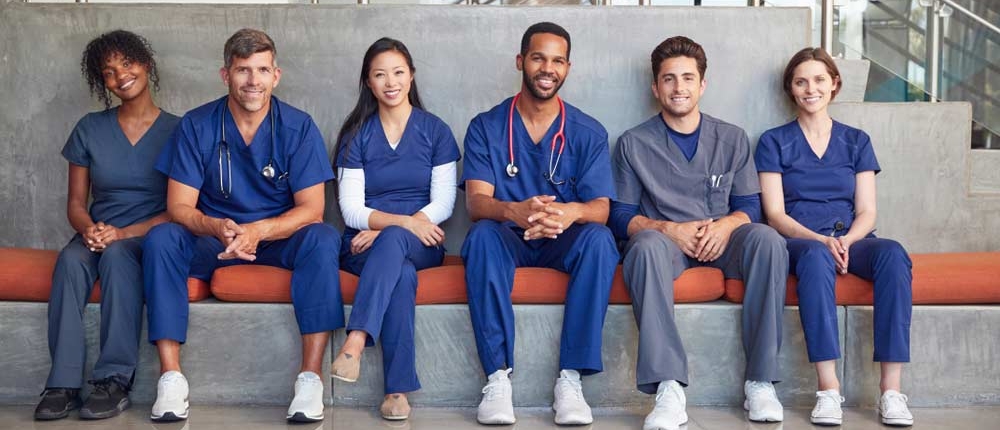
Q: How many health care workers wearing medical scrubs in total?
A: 6